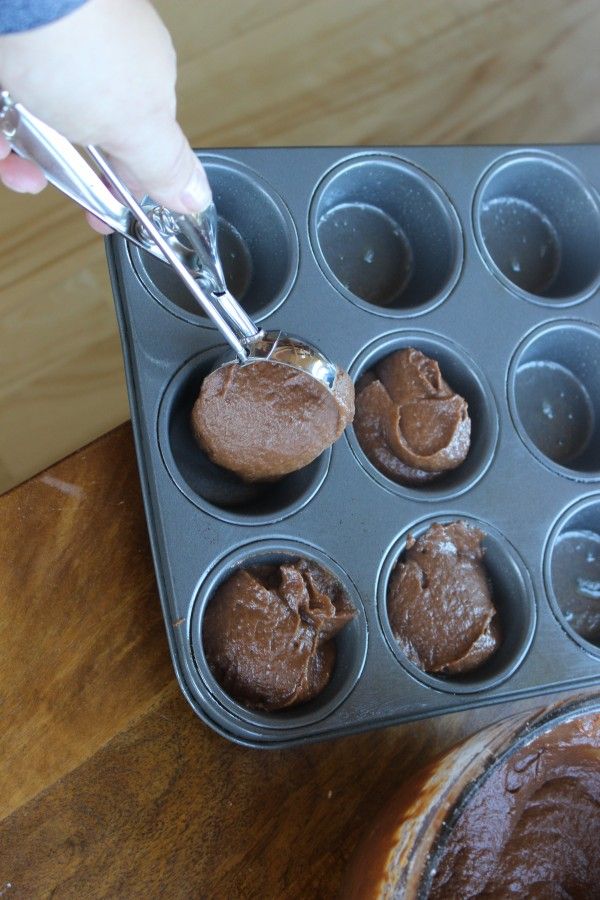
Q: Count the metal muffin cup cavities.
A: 9